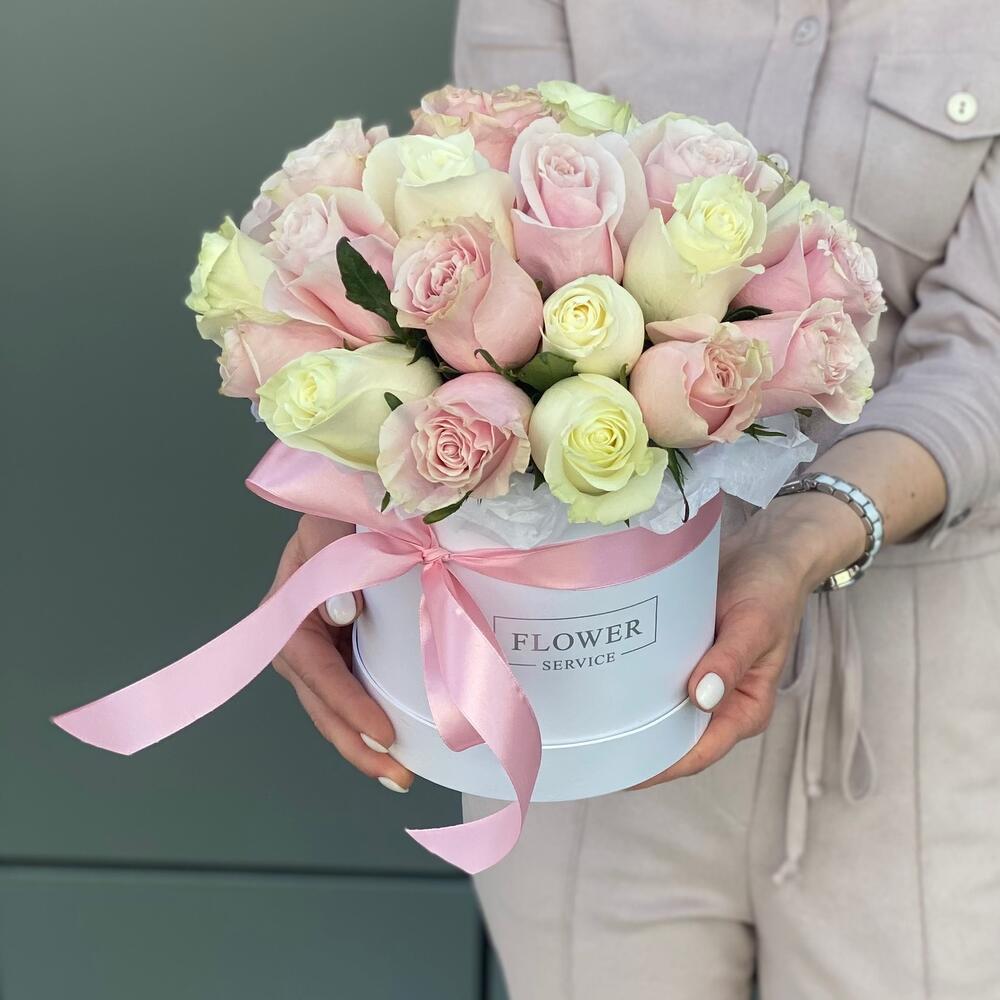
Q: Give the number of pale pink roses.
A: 11